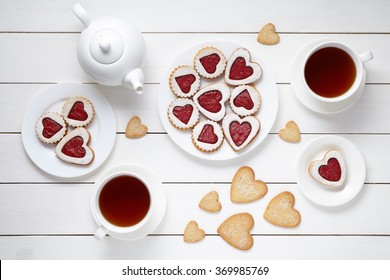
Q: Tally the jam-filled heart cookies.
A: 12